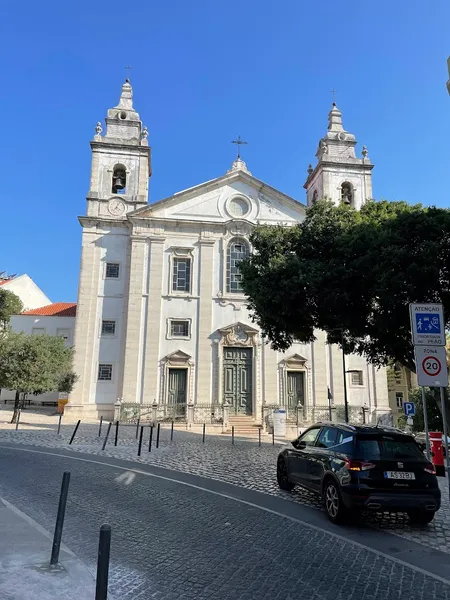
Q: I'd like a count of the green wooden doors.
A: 3